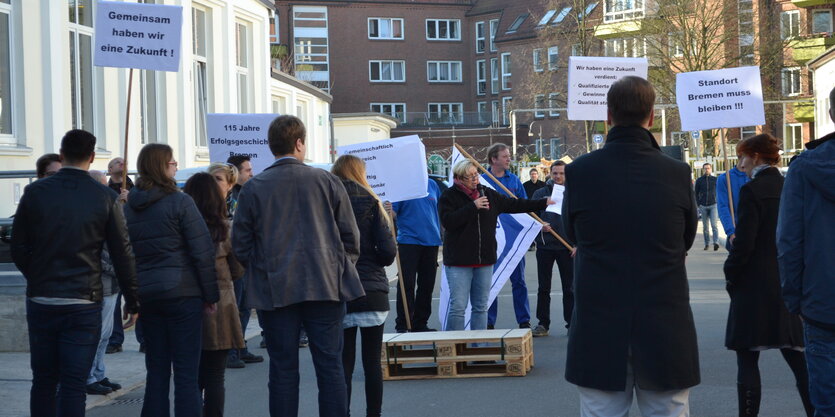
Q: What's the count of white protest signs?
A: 5